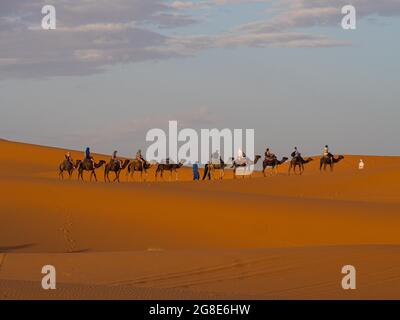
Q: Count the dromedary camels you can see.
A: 10